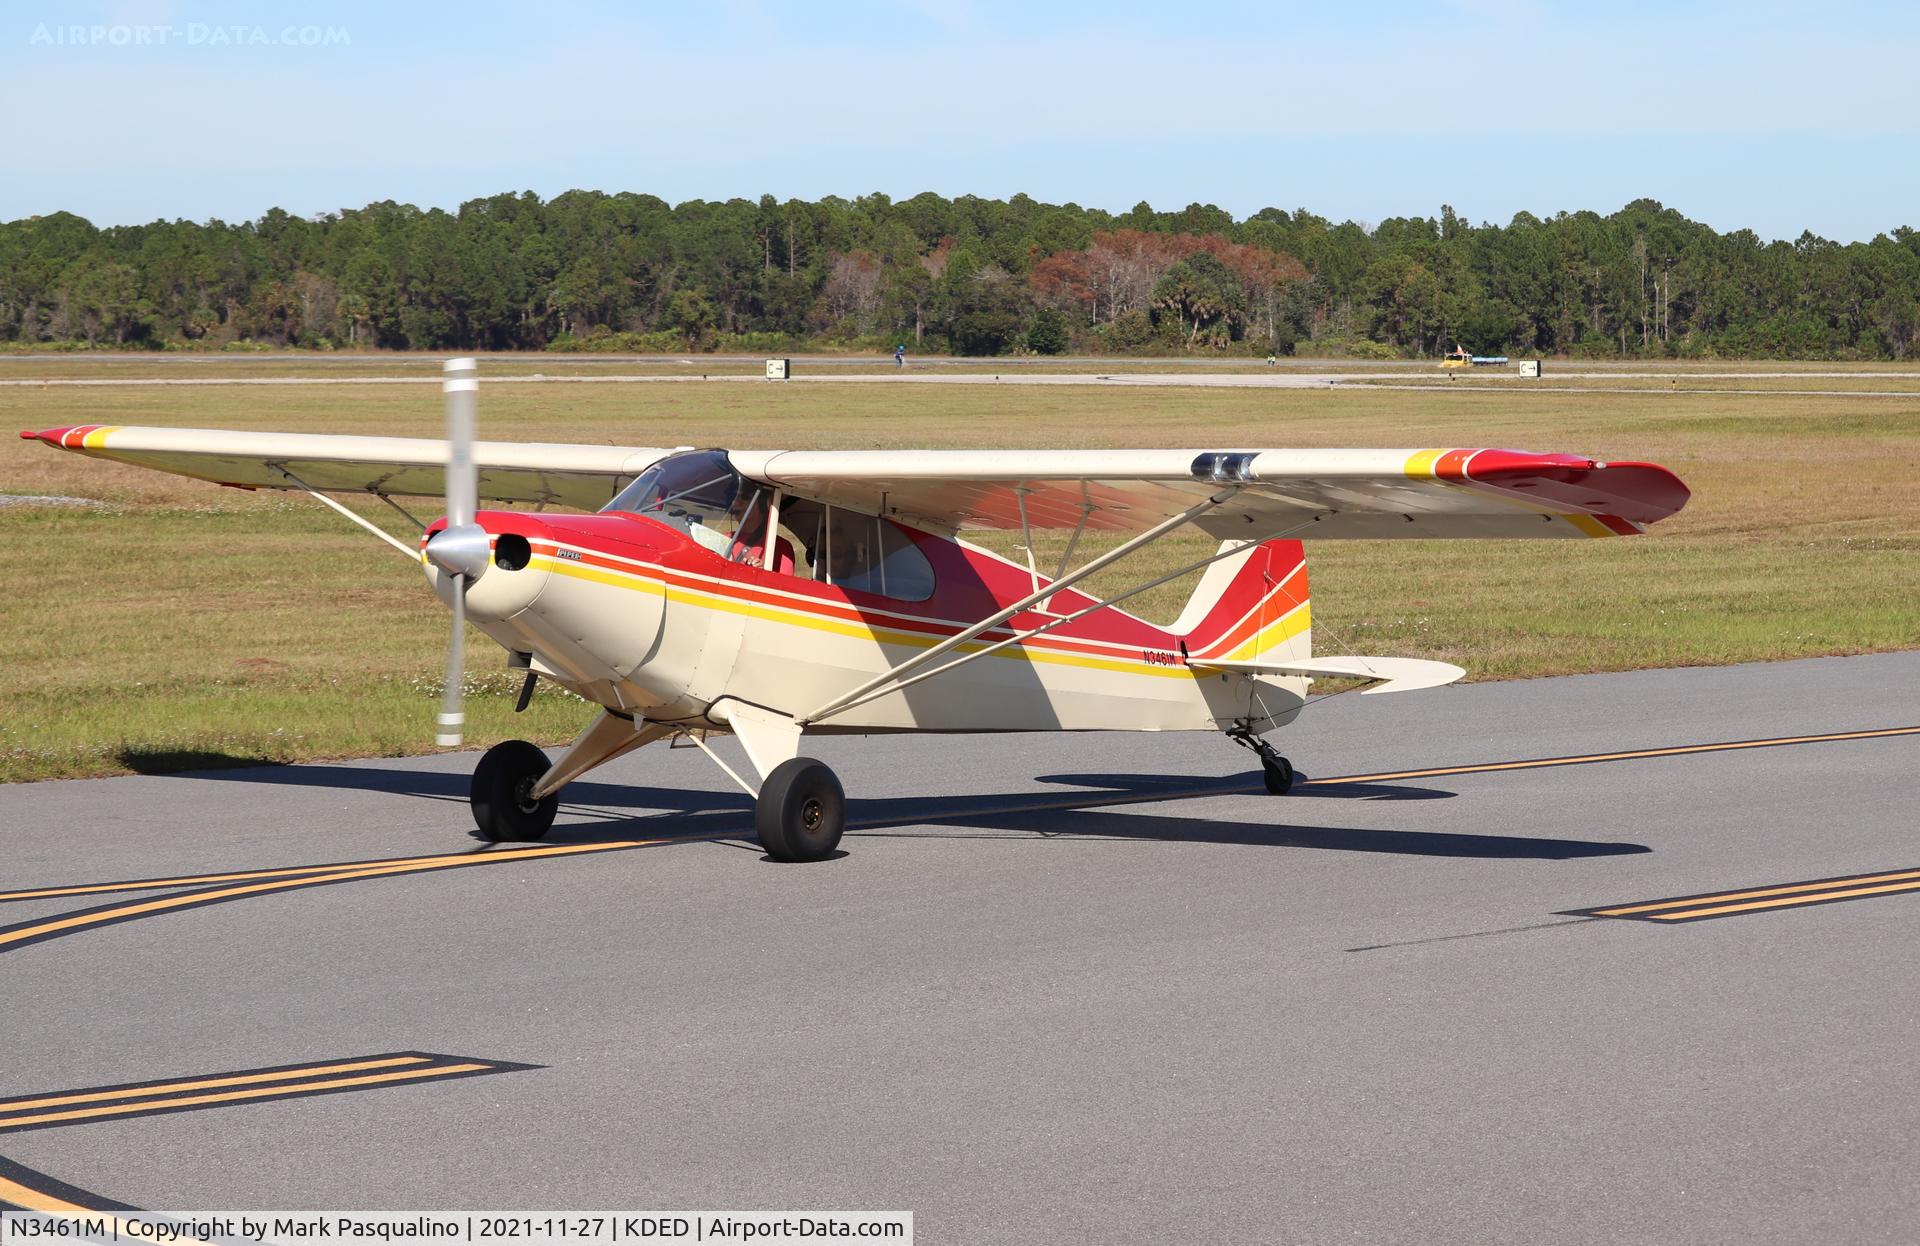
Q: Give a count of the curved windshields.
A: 1